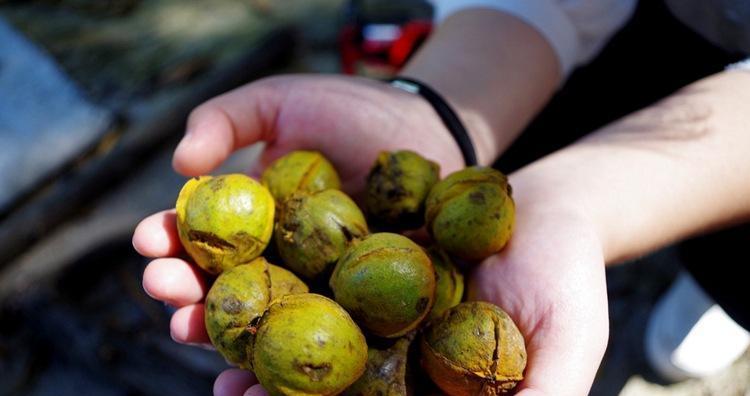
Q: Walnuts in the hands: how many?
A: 11